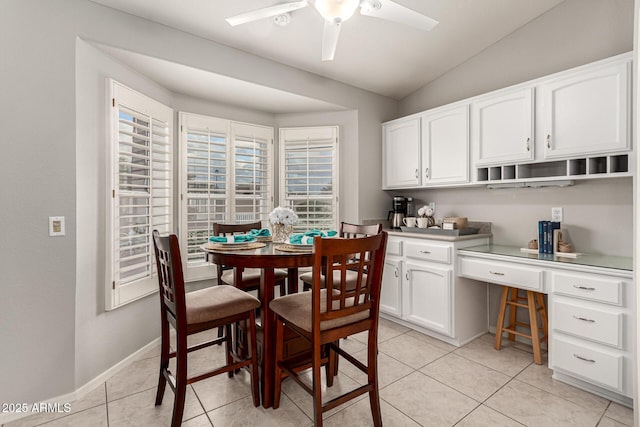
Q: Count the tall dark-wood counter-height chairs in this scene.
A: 4